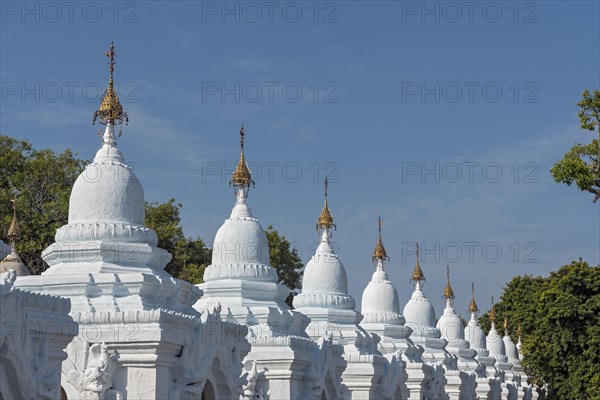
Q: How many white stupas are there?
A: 10